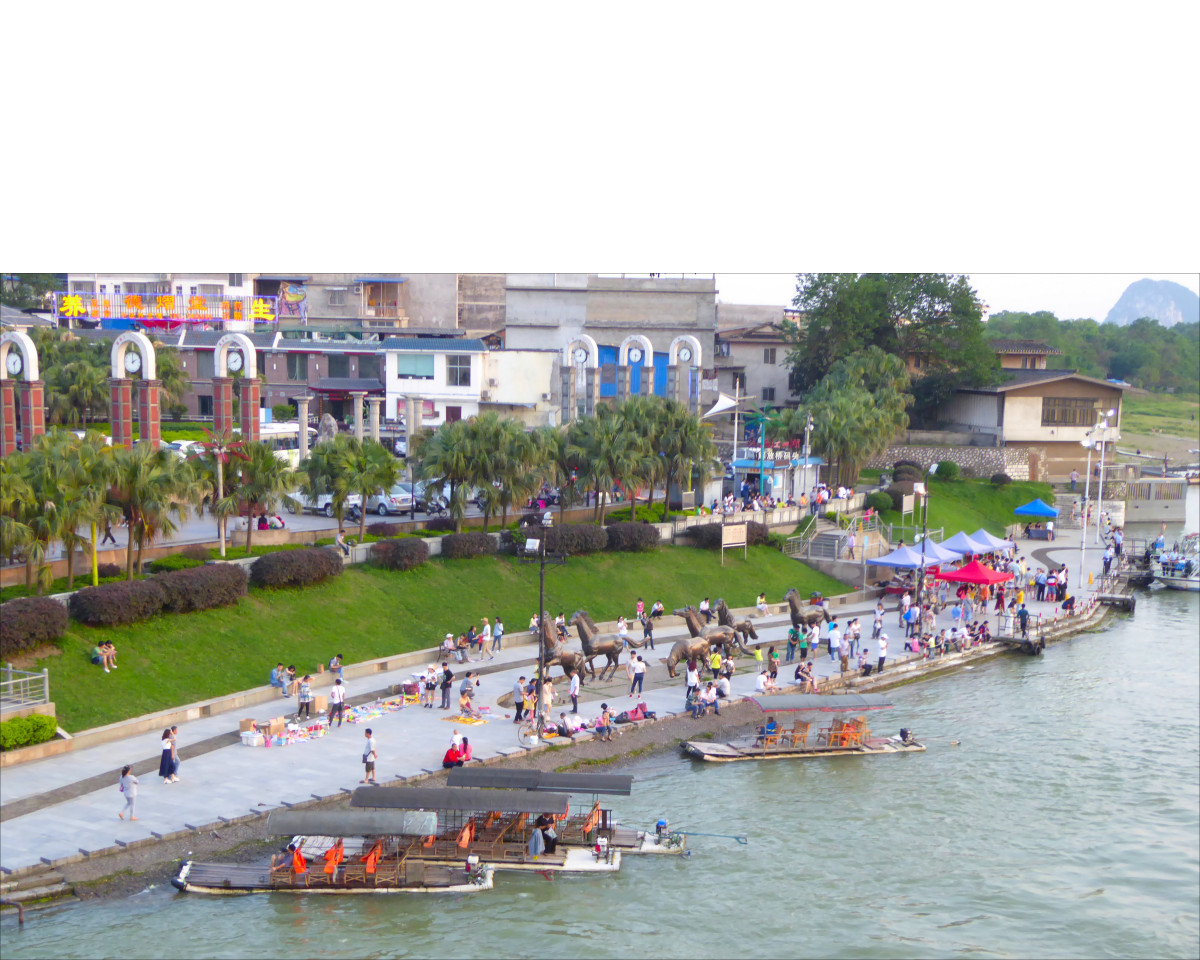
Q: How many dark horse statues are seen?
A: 6